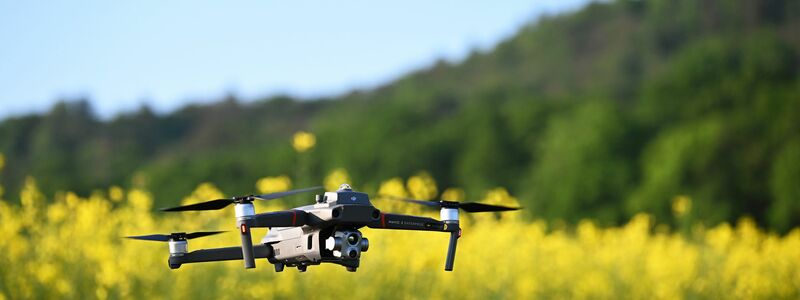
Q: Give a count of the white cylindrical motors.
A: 3